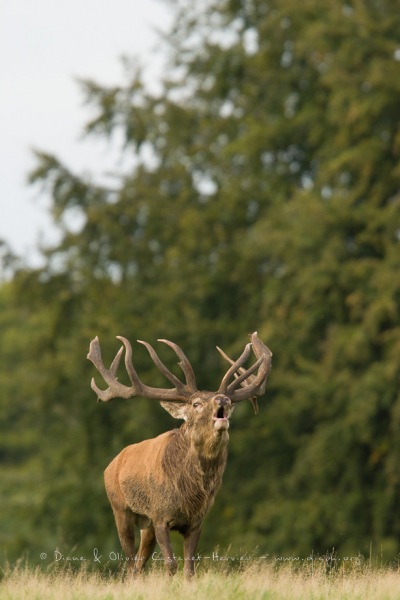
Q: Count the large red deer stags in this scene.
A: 1